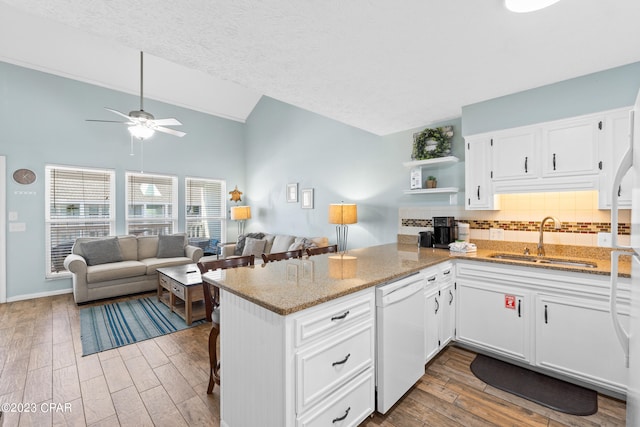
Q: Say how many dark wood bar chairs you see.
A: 3